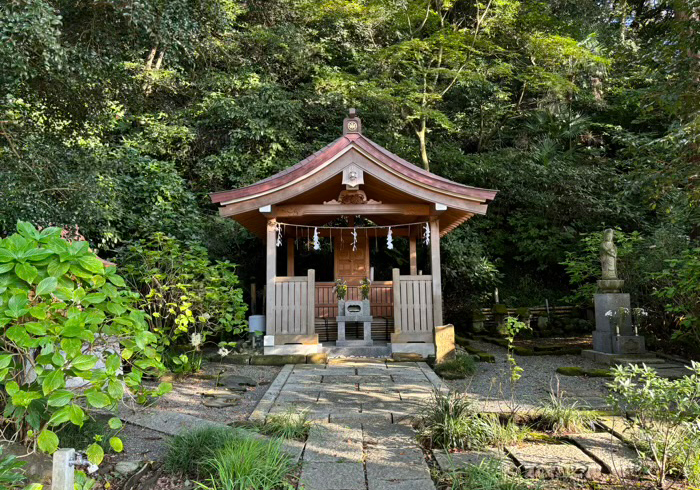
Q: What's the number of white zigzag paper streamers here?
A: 5